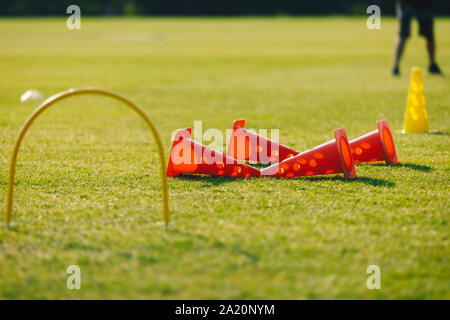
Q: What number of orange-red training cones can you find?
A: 4